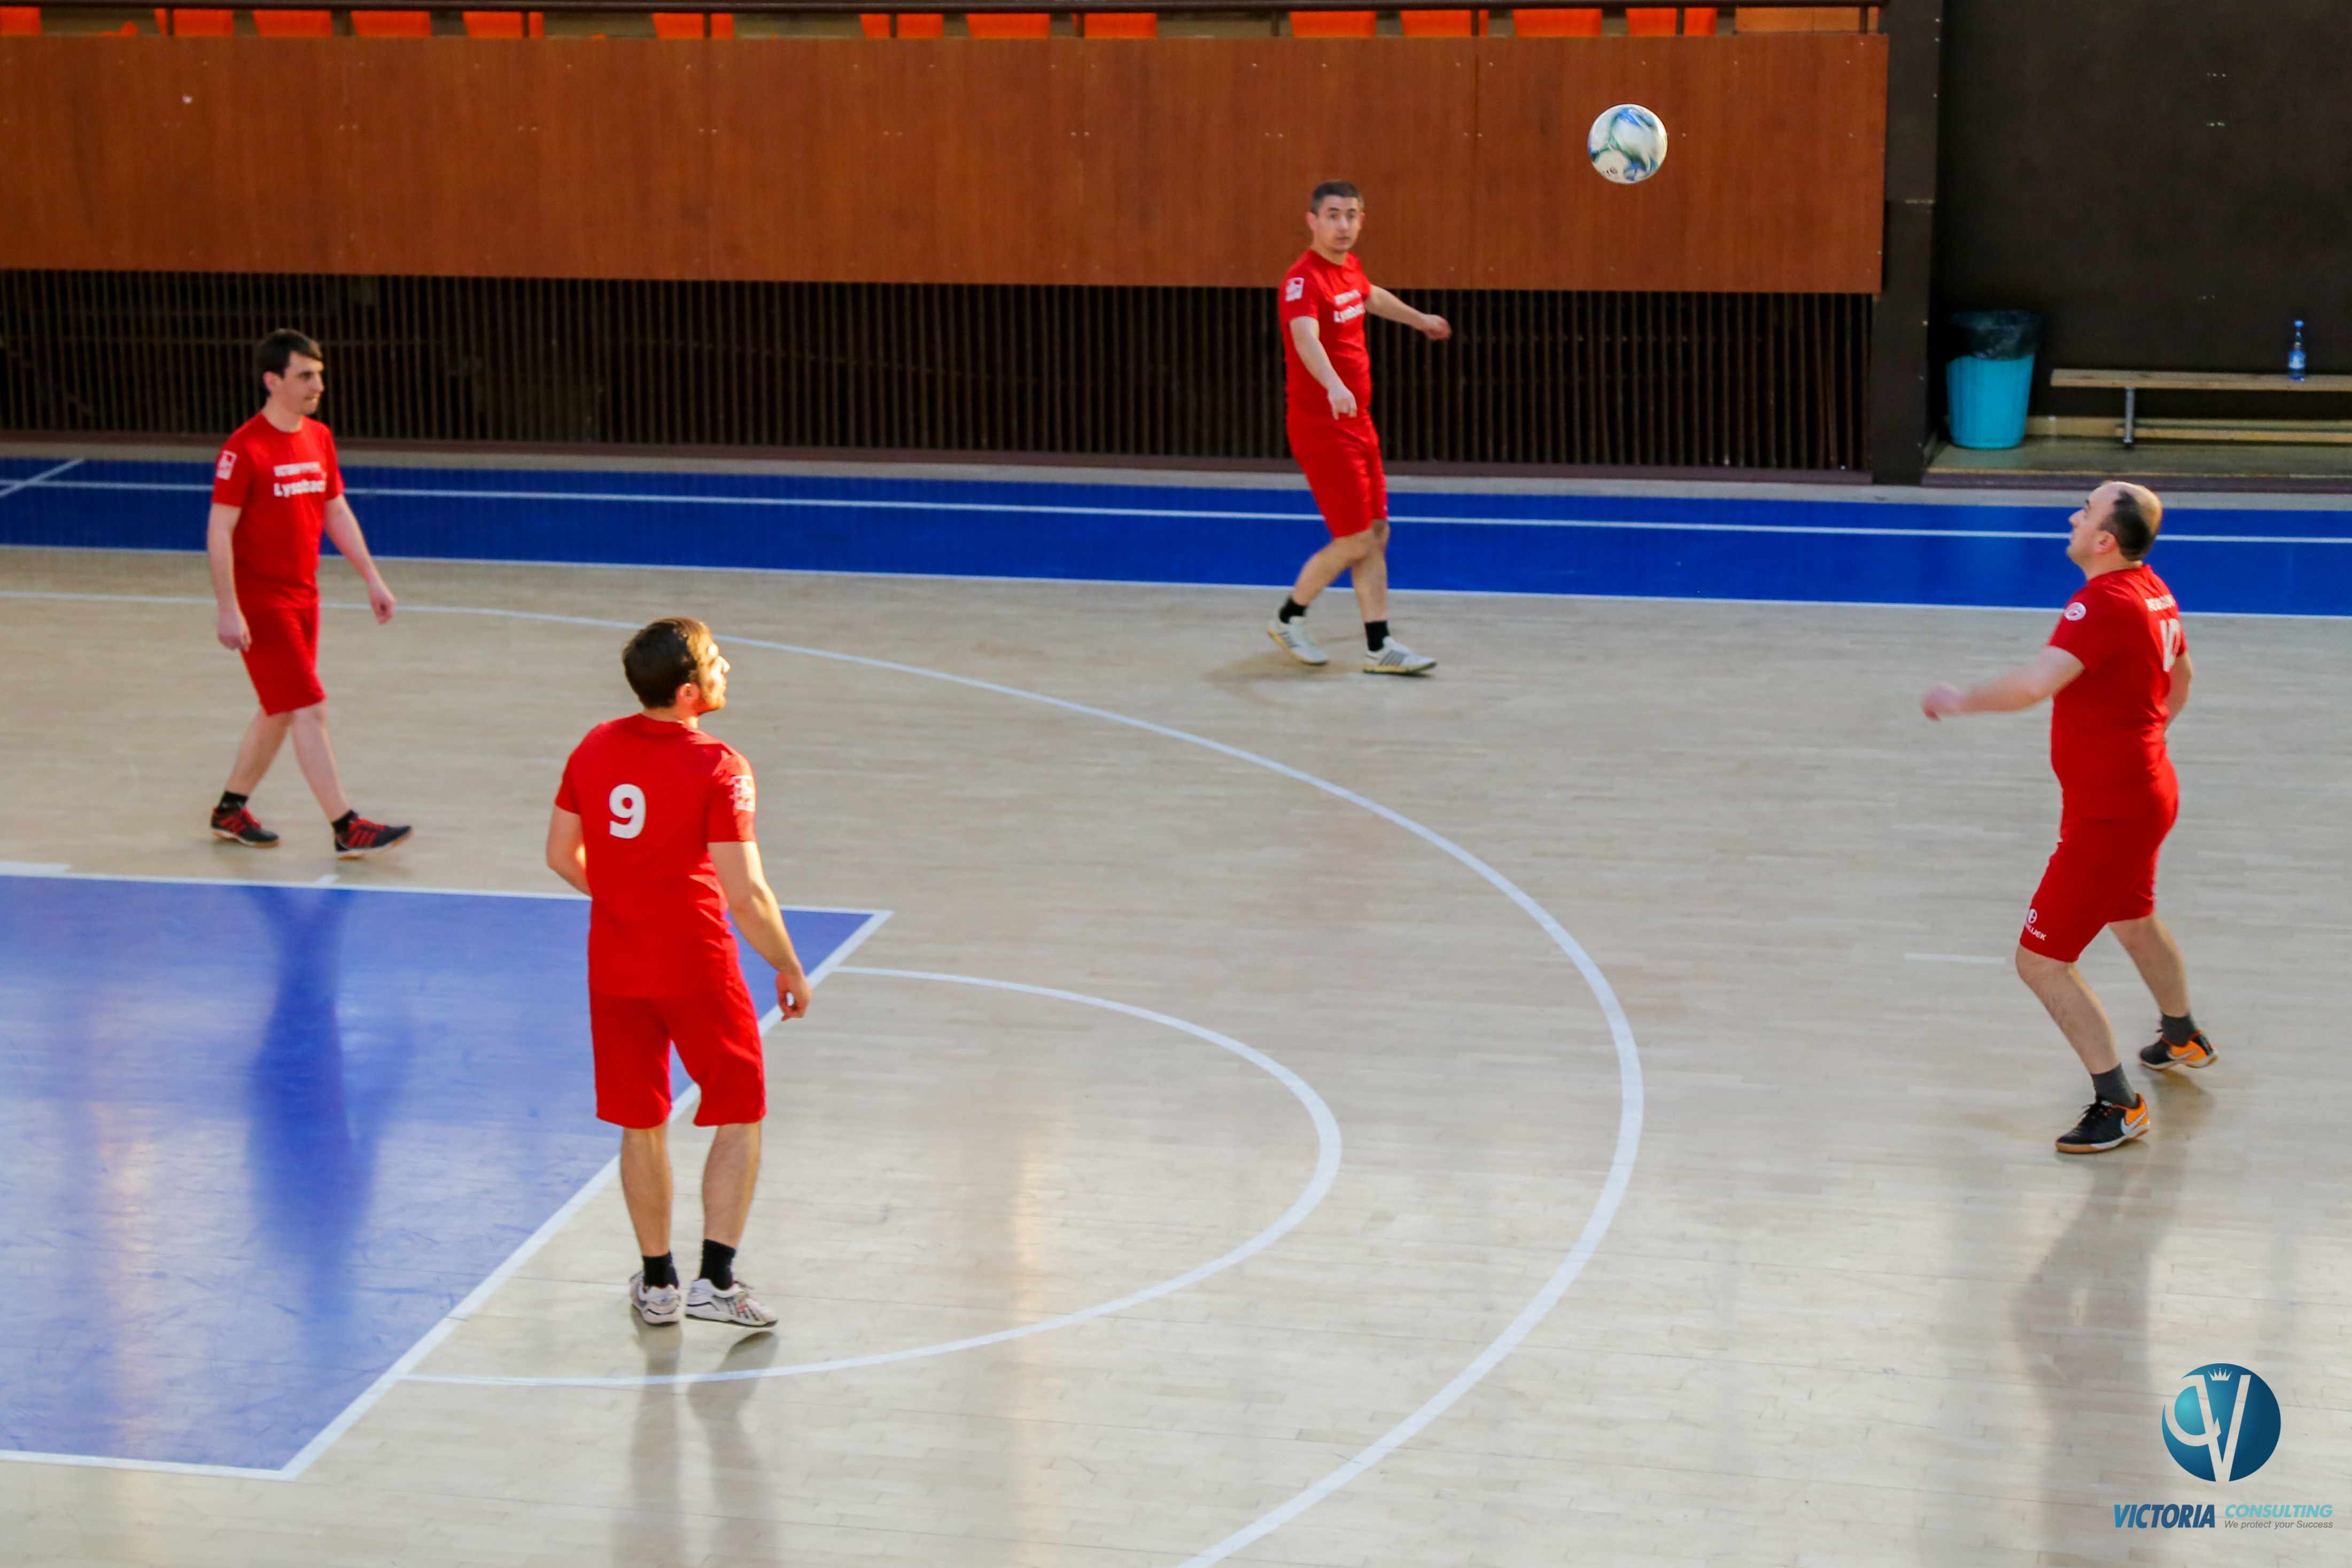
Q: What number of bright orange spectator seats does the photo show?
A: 13